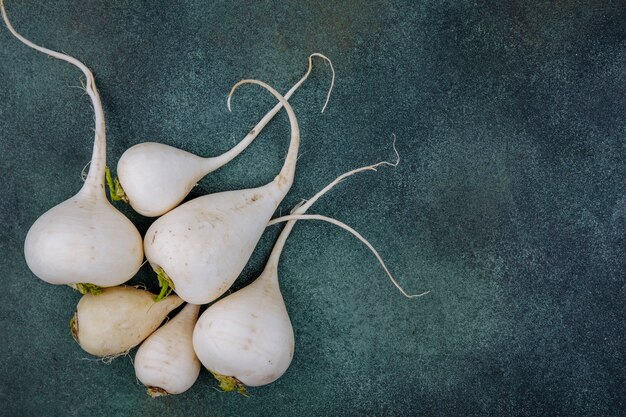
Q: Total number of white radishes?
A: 6